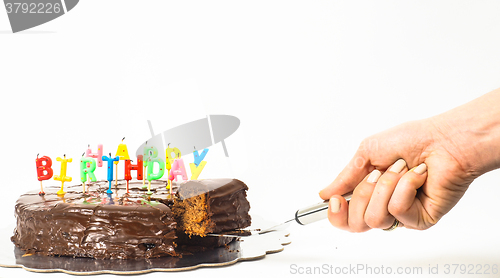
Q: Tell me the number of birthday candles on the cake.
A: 13